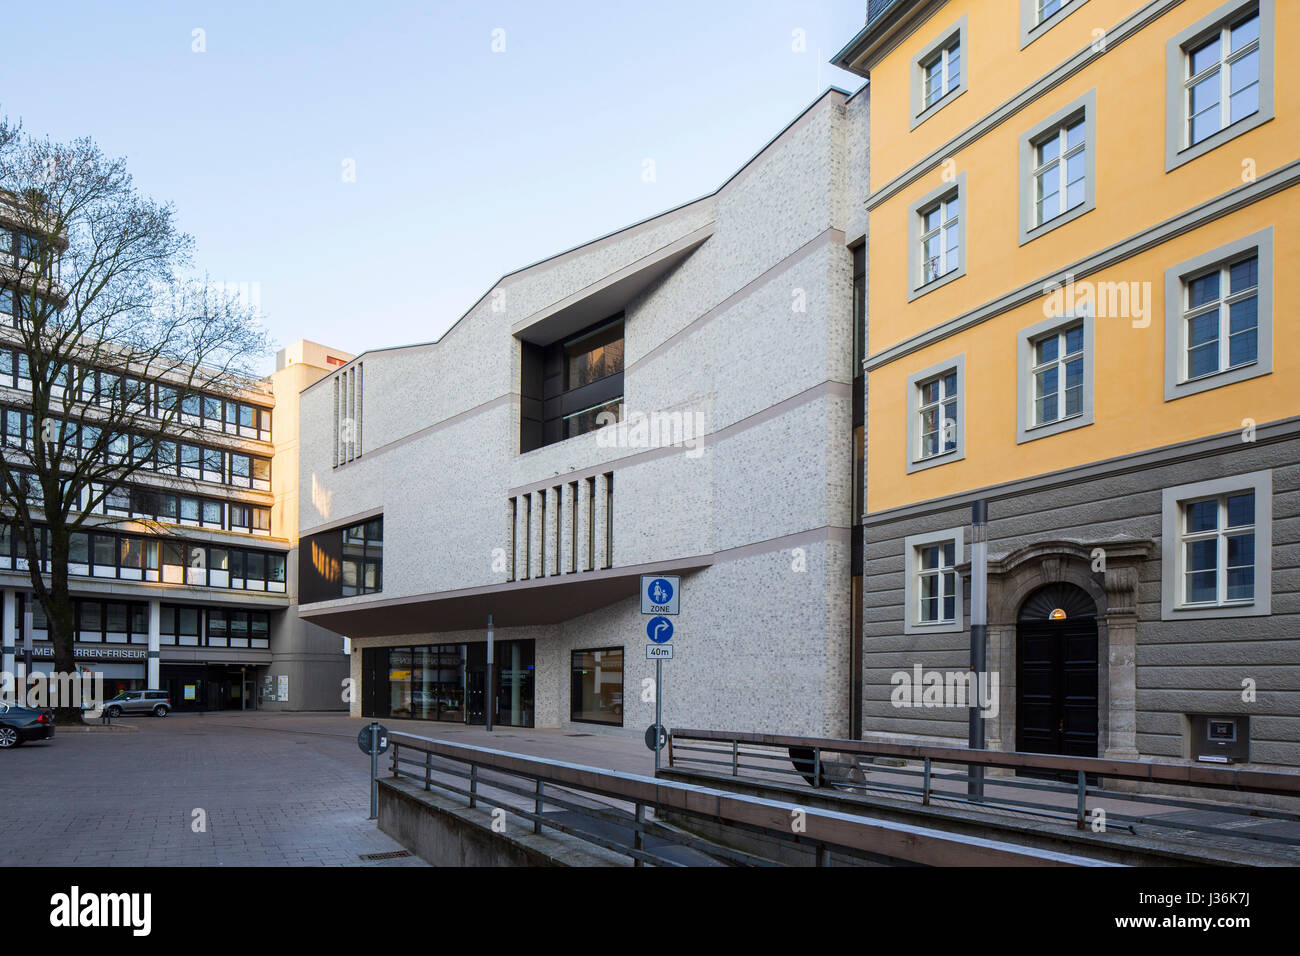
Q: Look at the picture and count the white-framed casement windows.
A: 10